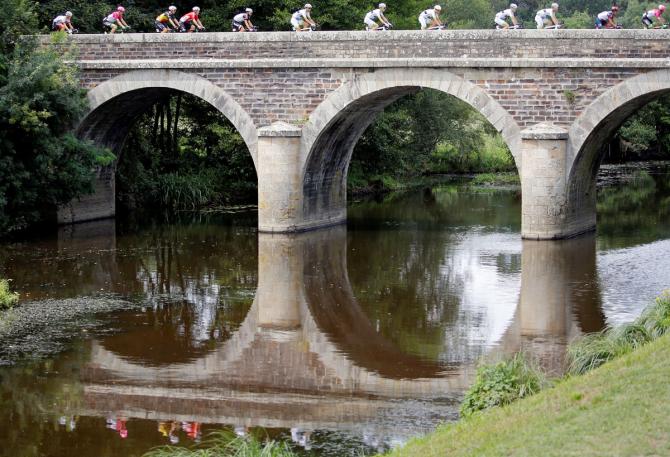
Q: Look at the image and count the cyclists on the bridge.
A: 12